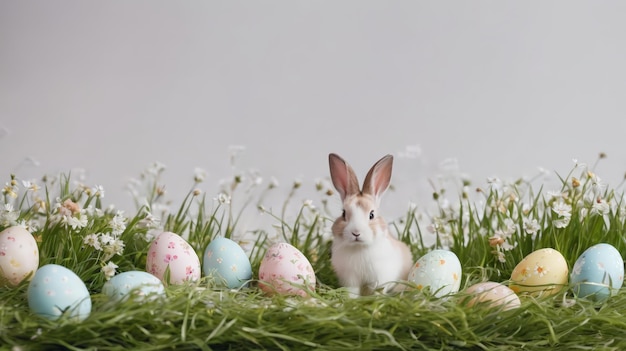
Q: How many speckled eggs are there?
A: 10